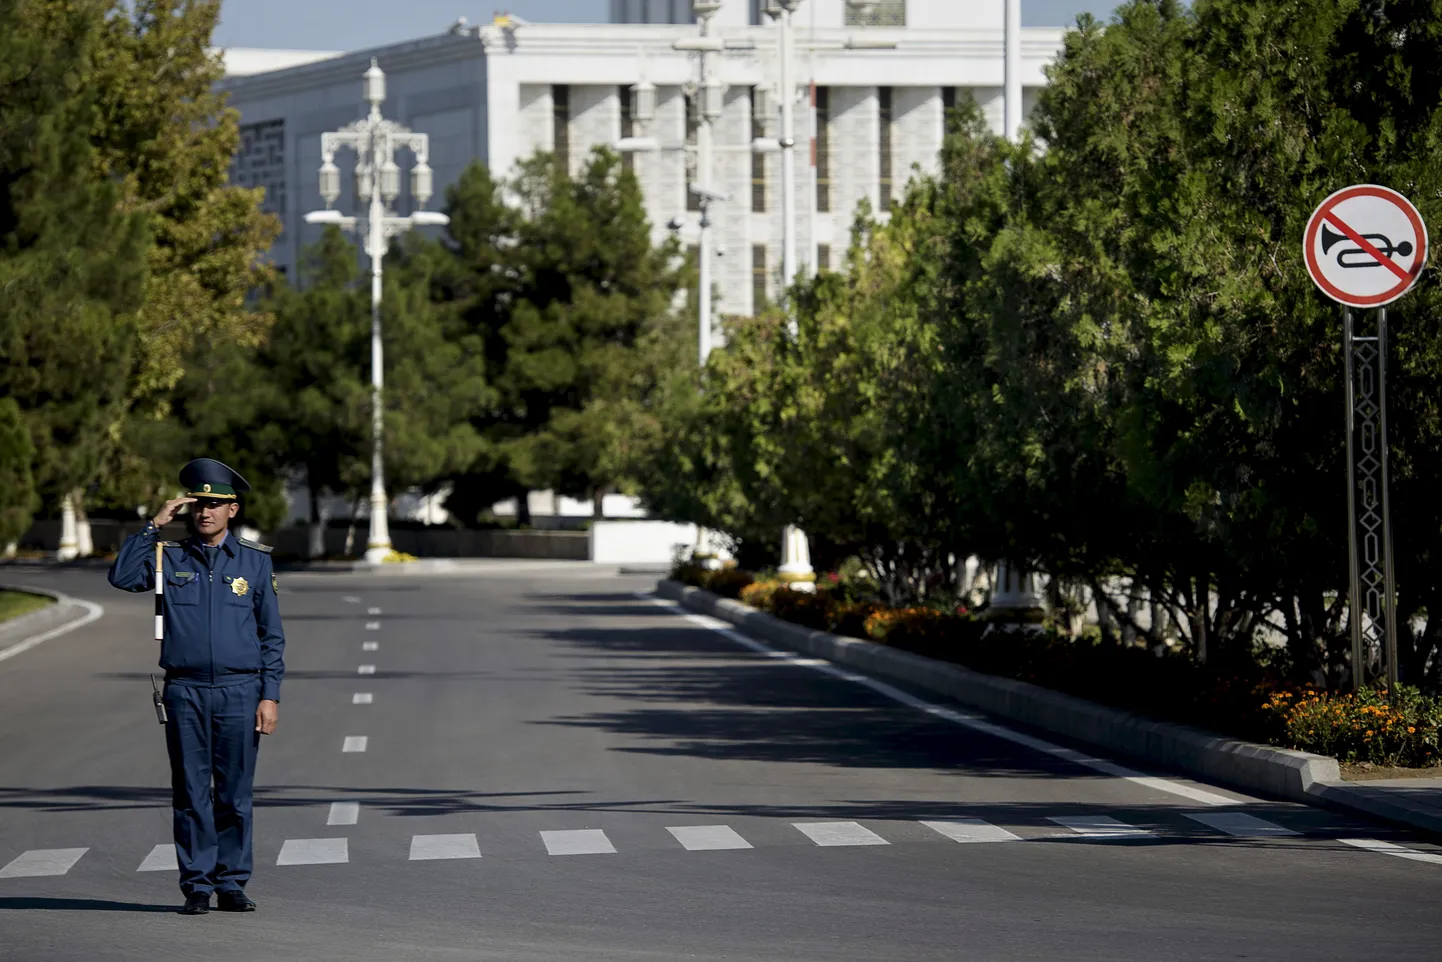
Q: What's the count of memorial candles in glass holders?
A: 0